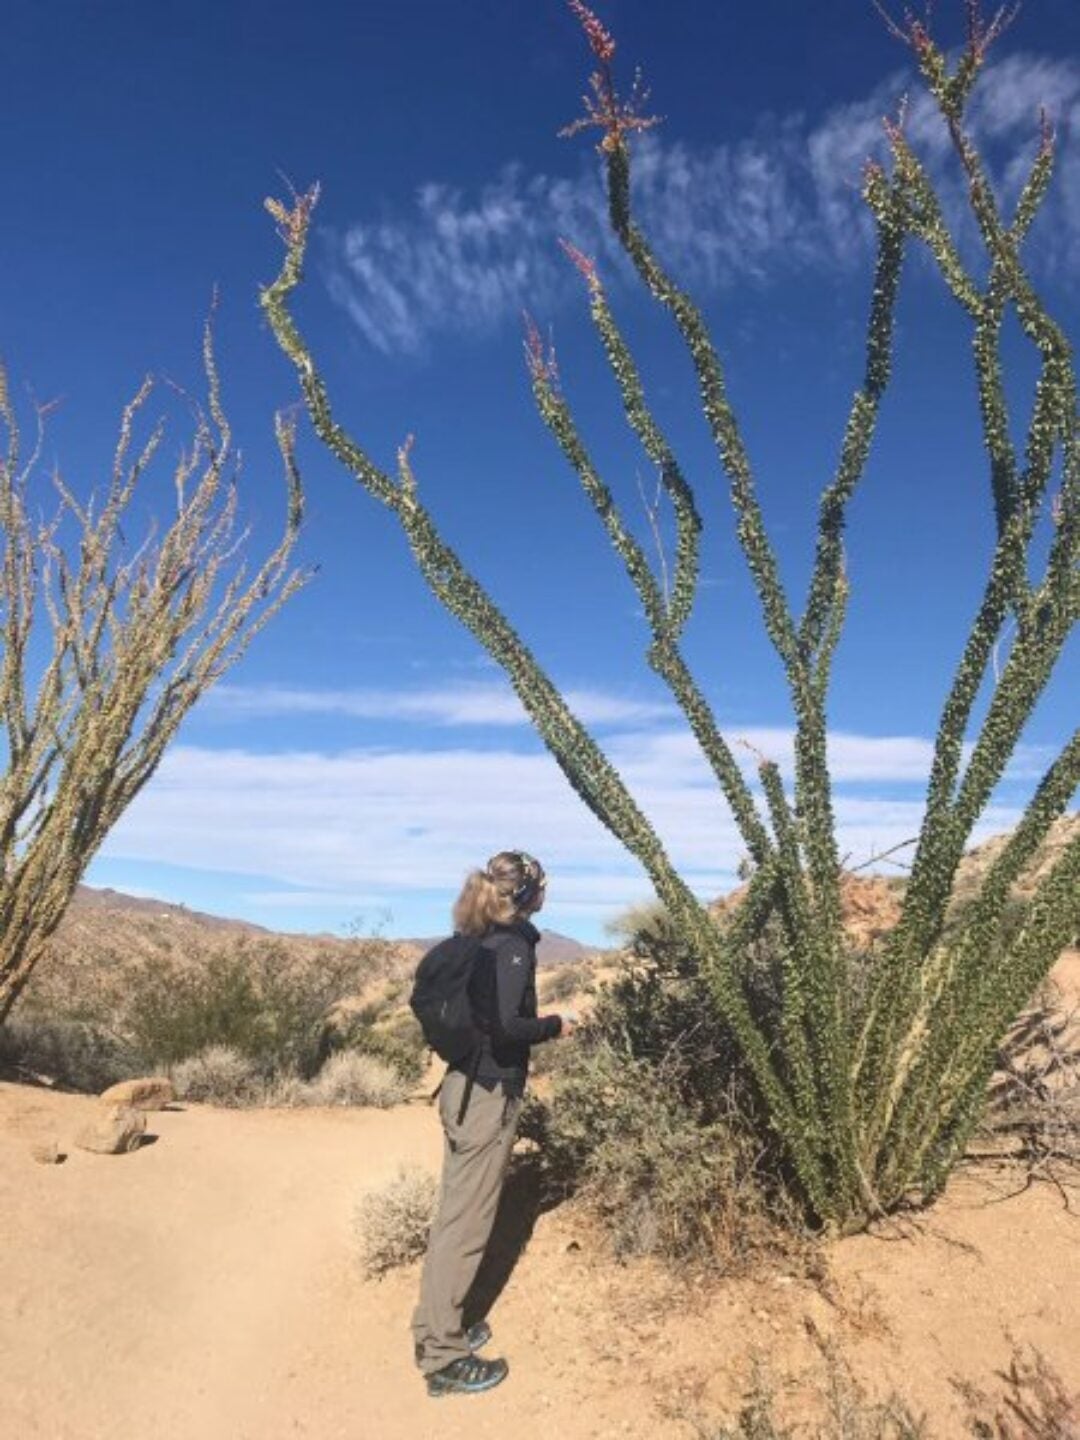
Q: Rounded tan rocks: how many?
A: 3